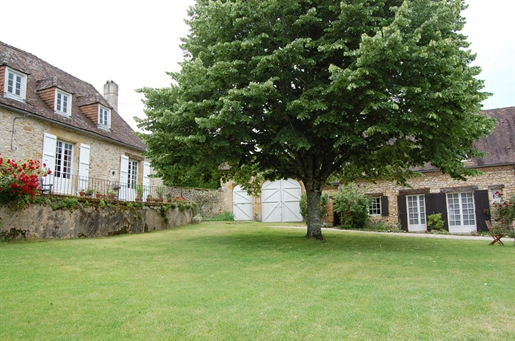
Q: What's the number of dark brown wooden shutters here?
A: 5